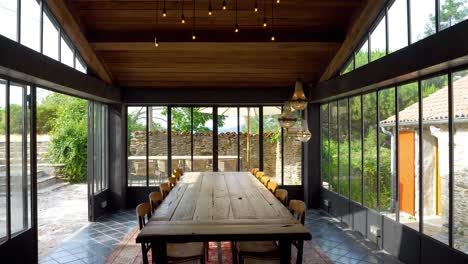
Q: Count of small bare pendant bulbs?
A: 11